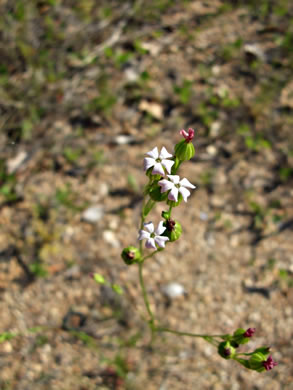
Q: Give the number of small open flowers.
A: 3